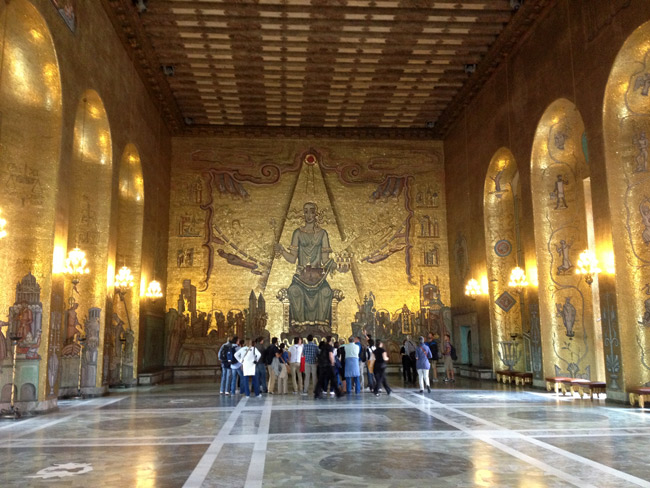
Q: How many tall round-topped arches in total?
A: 6